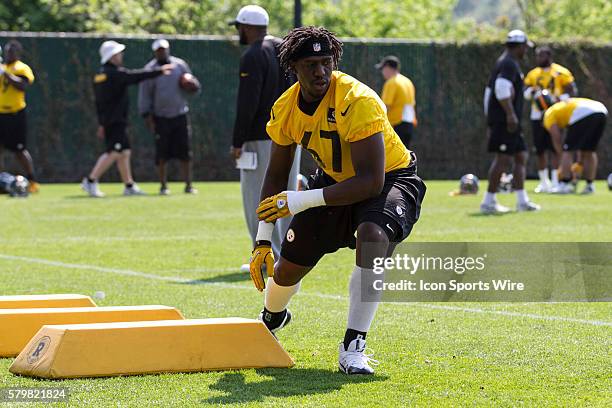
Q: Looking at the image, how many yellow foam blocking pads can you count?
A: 3